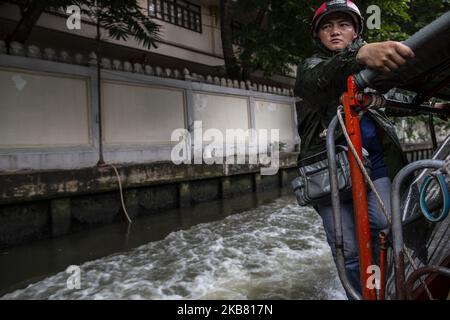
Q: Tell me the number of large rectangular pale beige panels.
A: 4